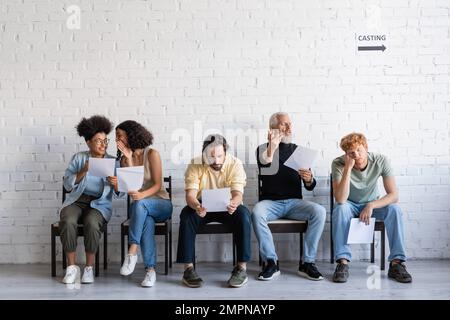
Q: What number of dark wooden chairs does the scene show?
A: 5